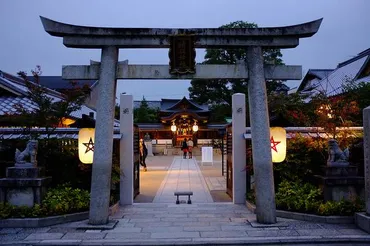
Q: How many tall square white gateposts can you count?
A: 2